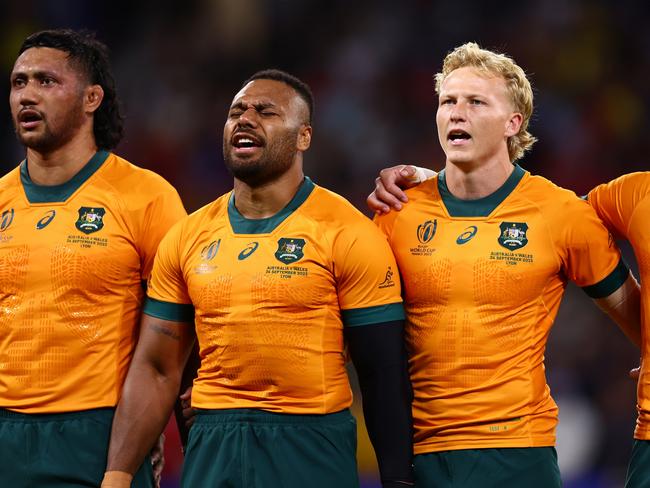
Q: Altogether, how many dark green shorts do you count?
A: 4